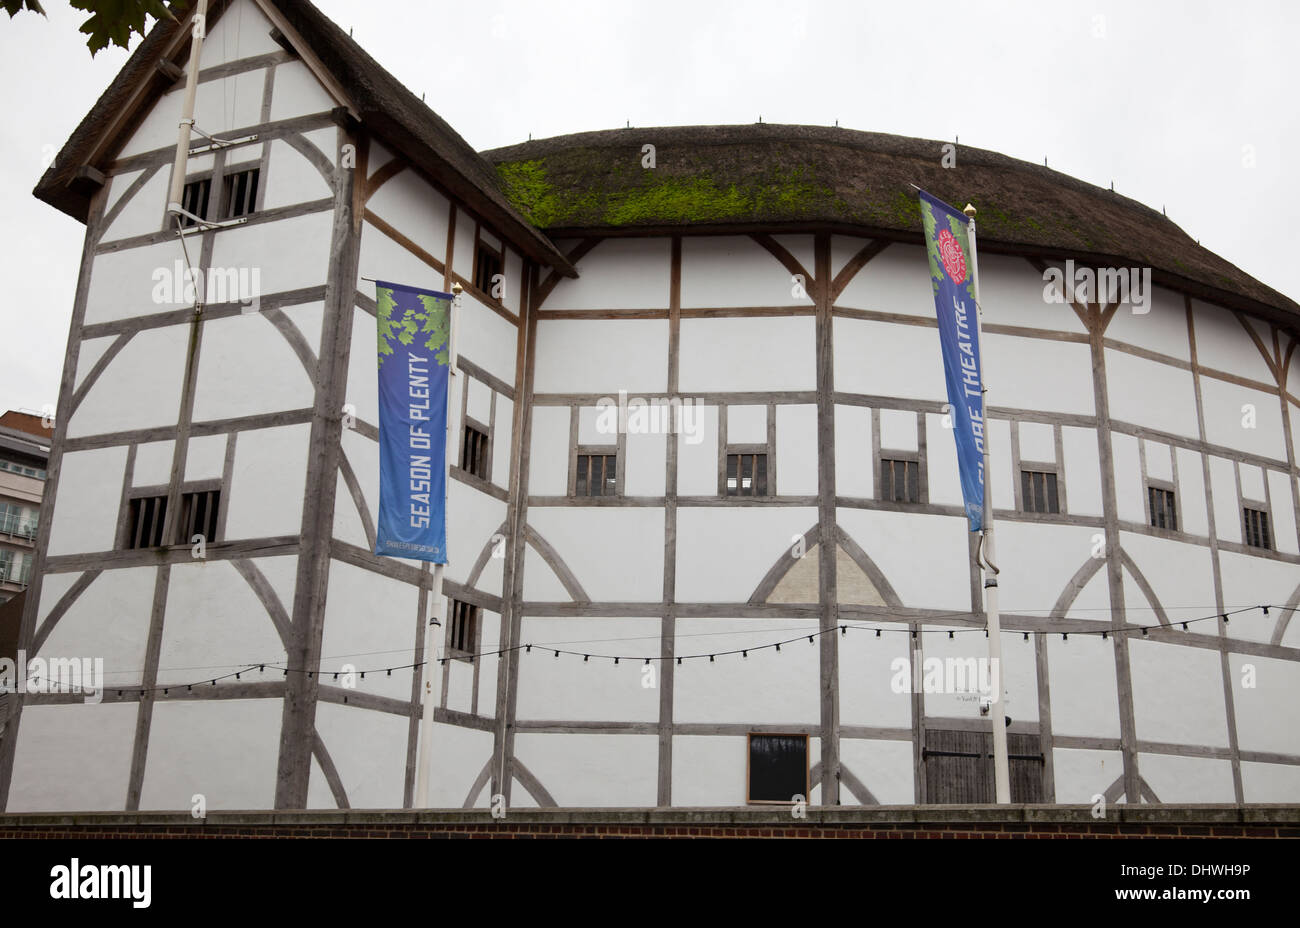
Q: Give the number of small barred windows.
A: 13